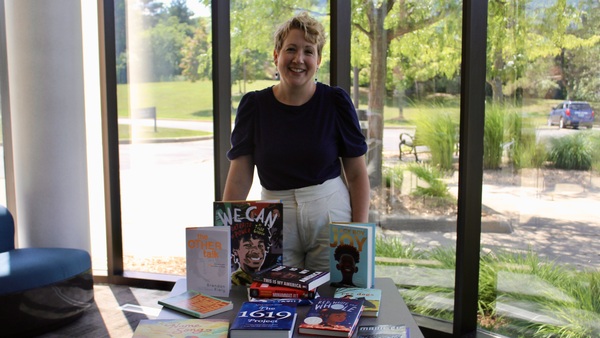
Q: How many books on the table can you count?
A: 12